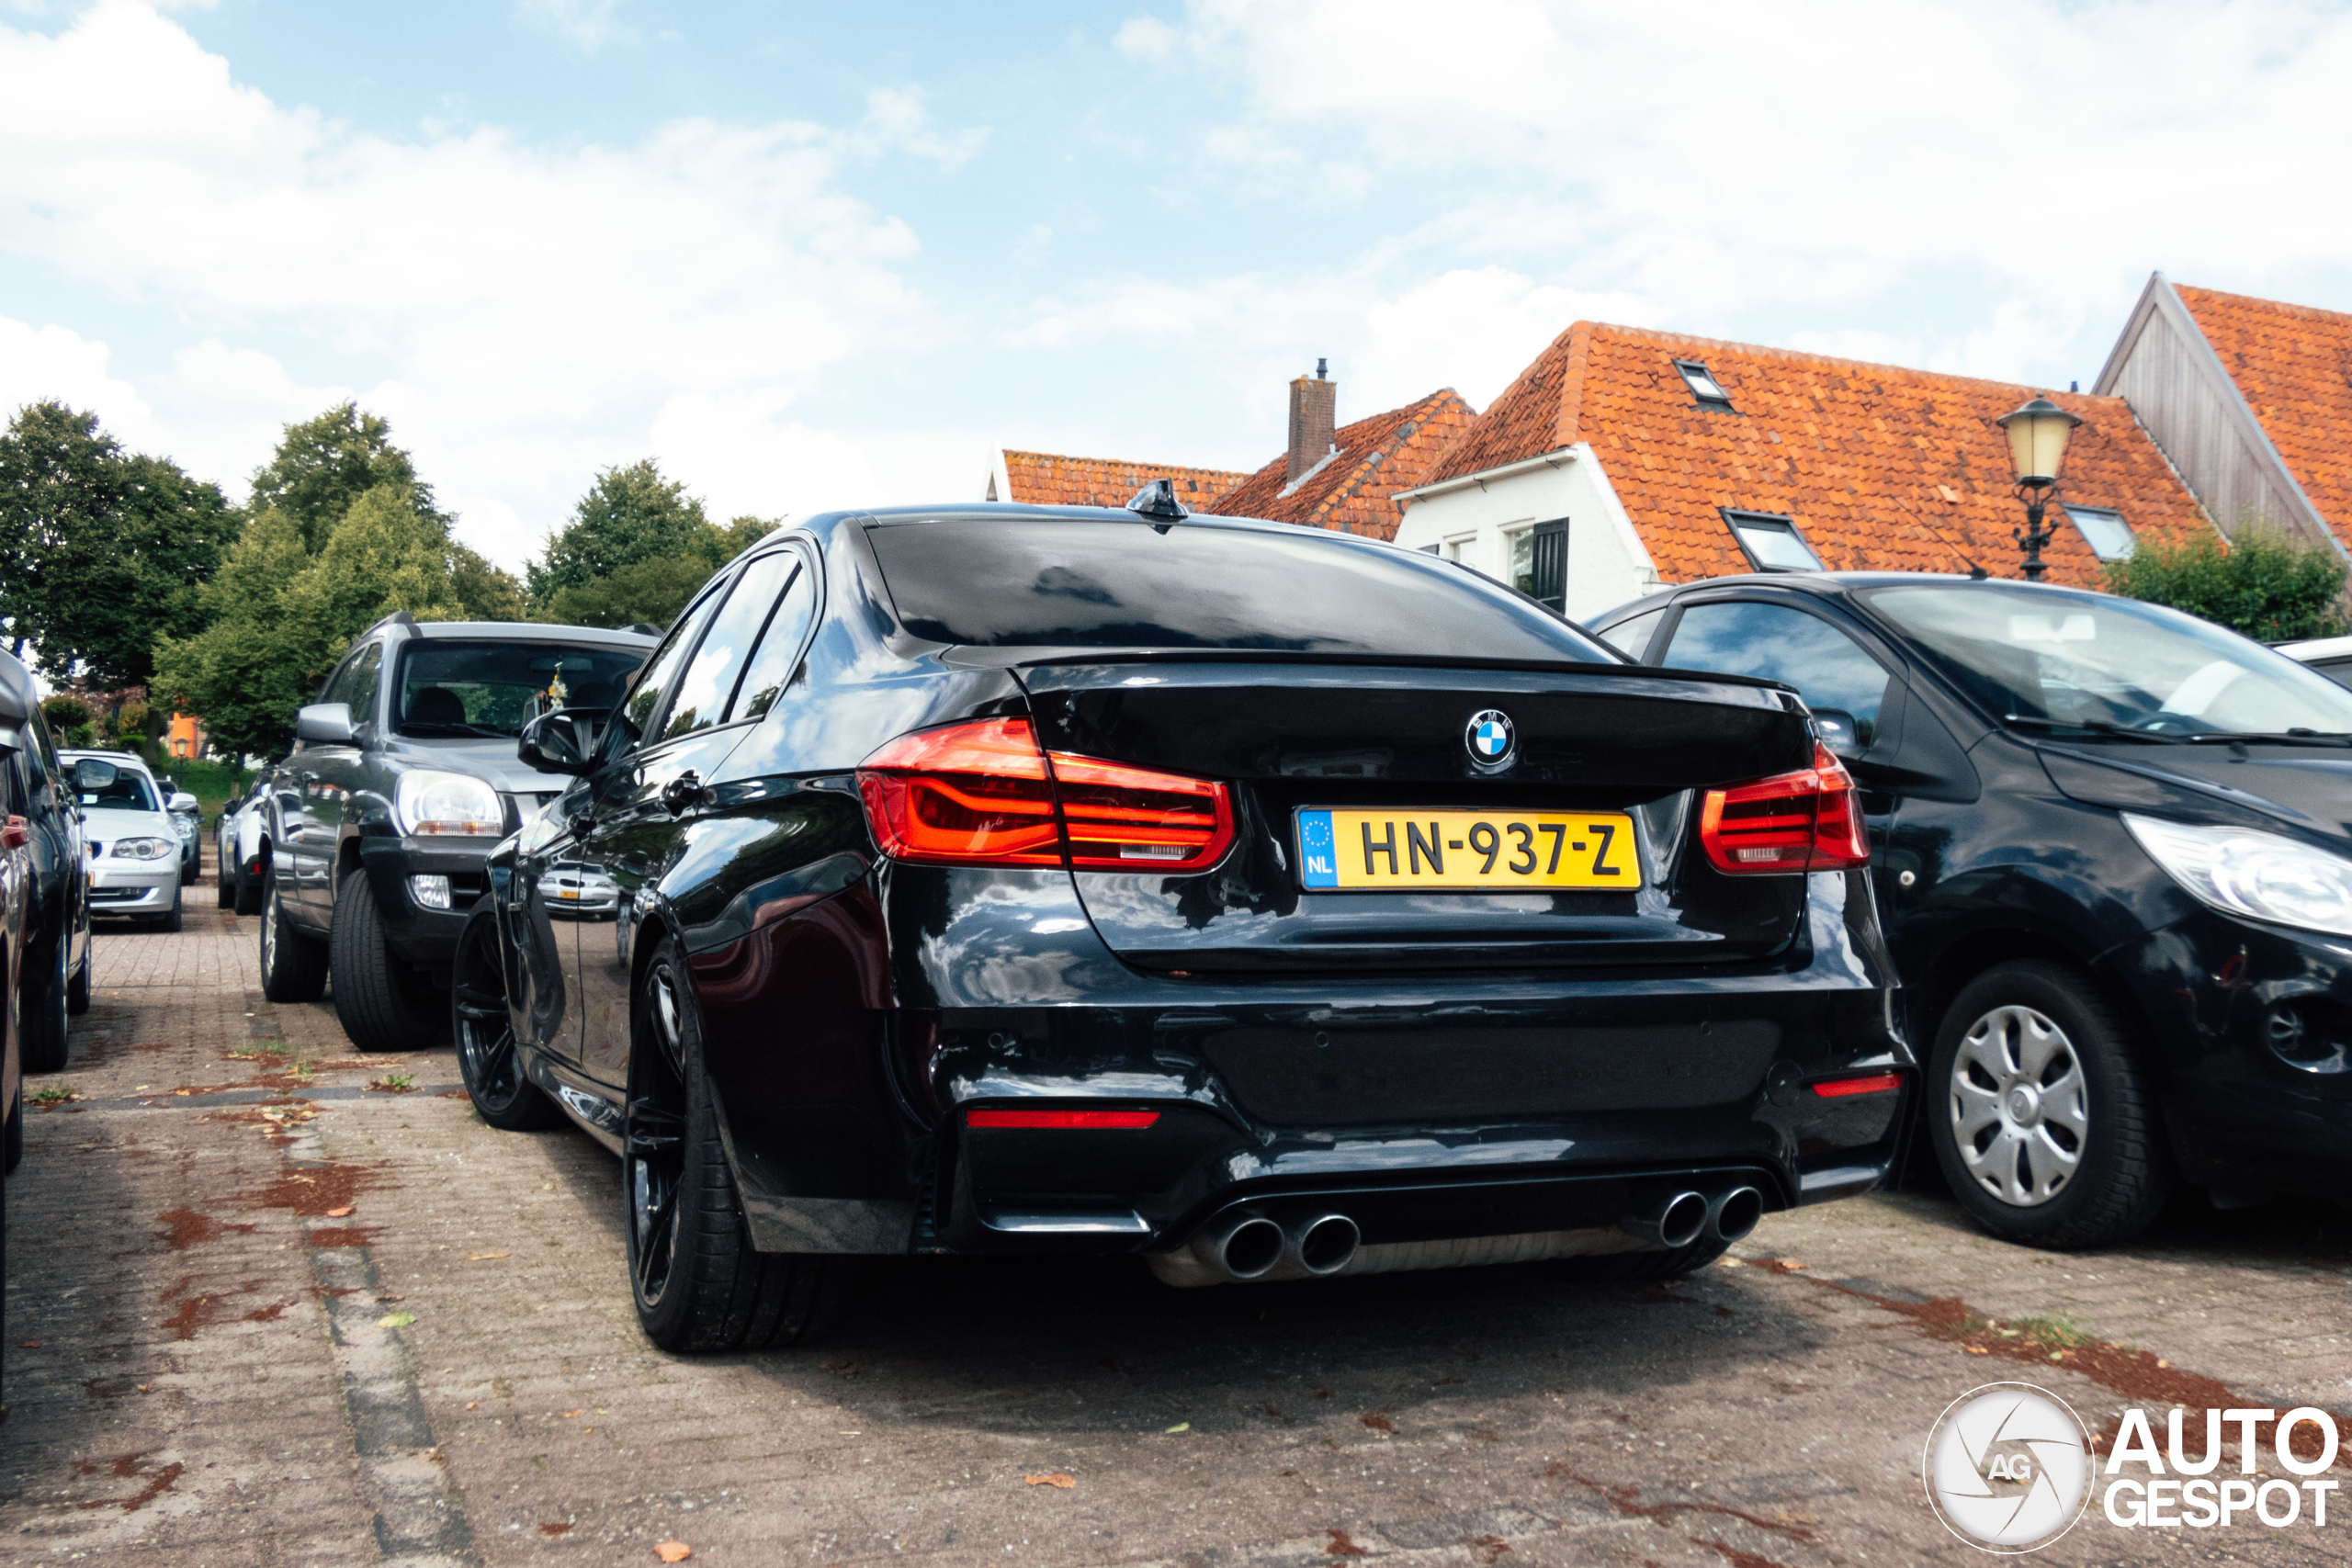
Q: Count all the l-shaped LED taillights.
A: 2